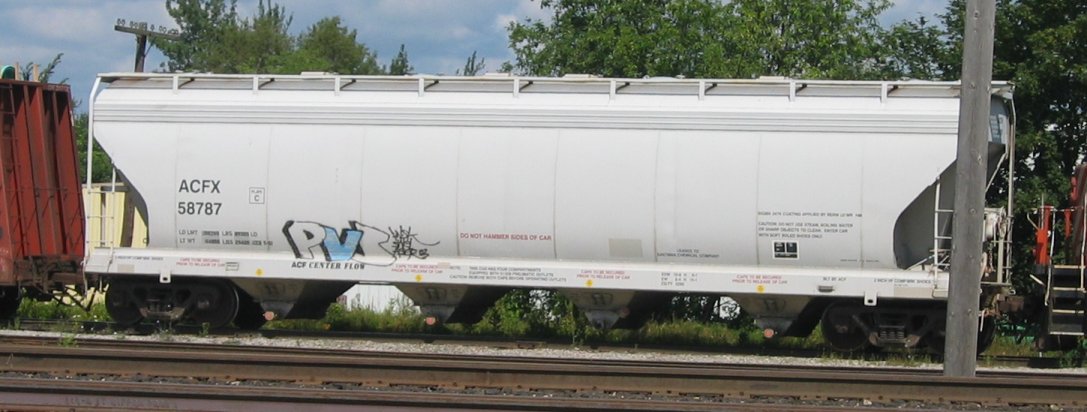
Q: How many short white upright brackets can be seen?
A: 9